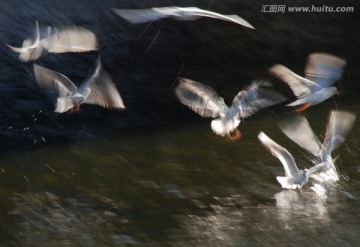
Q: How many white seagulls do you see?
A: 7